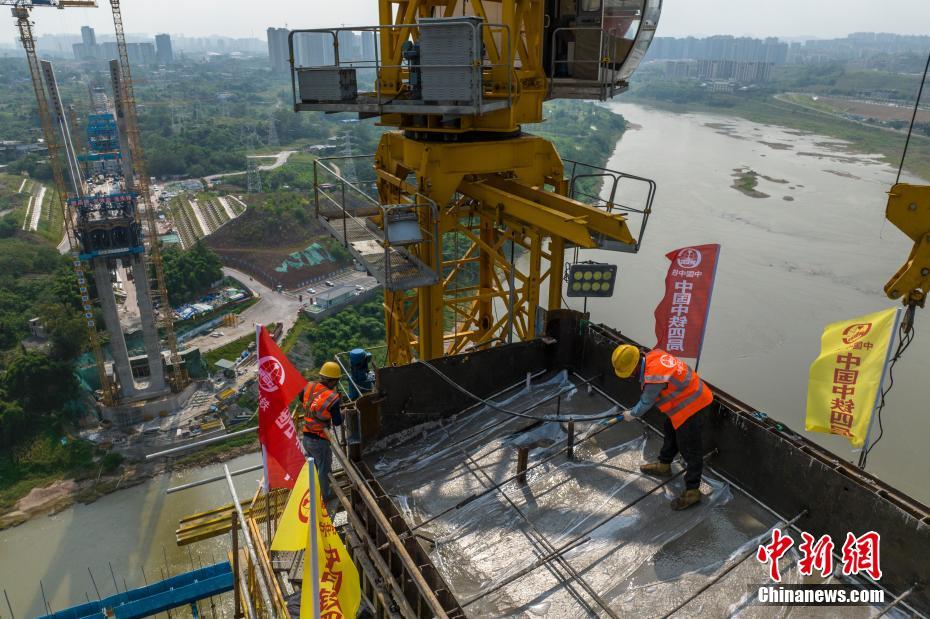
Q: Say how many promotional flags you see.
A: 4